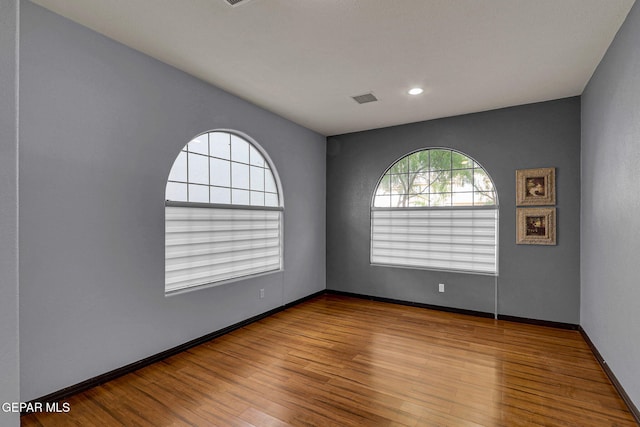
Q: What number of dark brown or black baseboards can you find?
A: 3